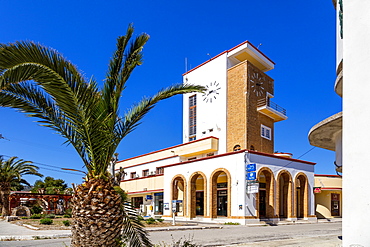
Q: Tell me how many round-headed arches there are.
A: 6